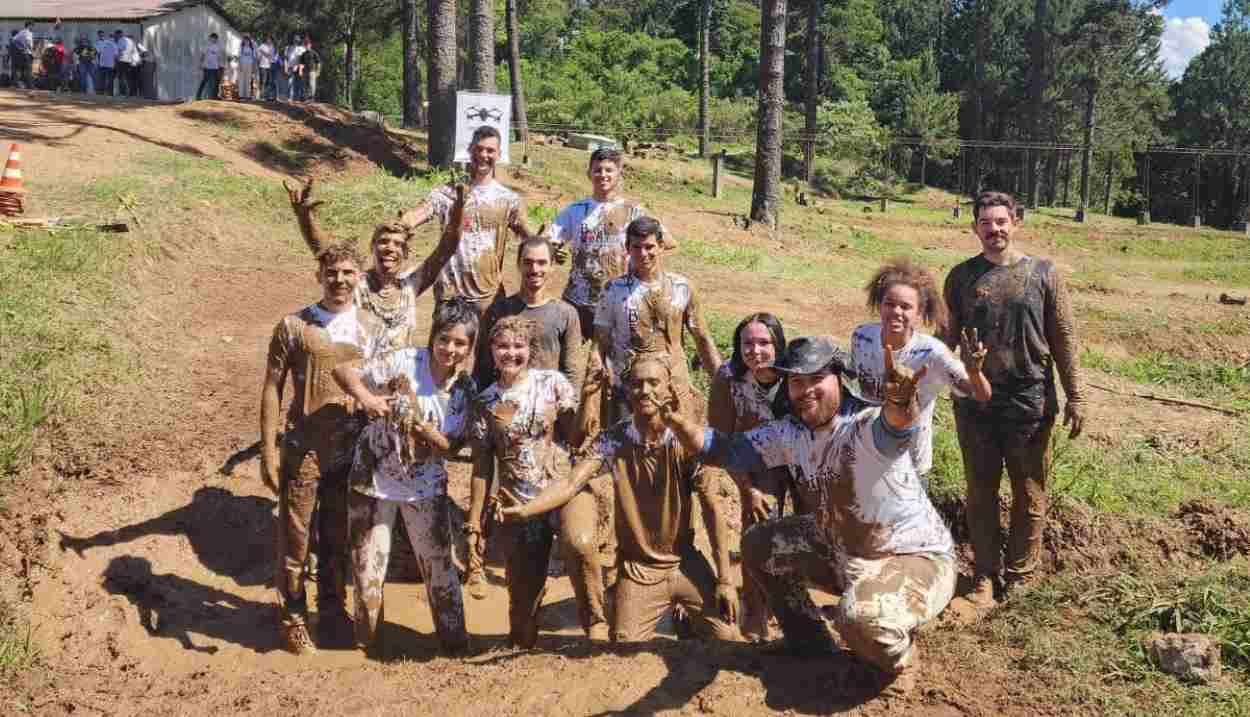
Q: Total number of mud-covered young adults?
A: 13